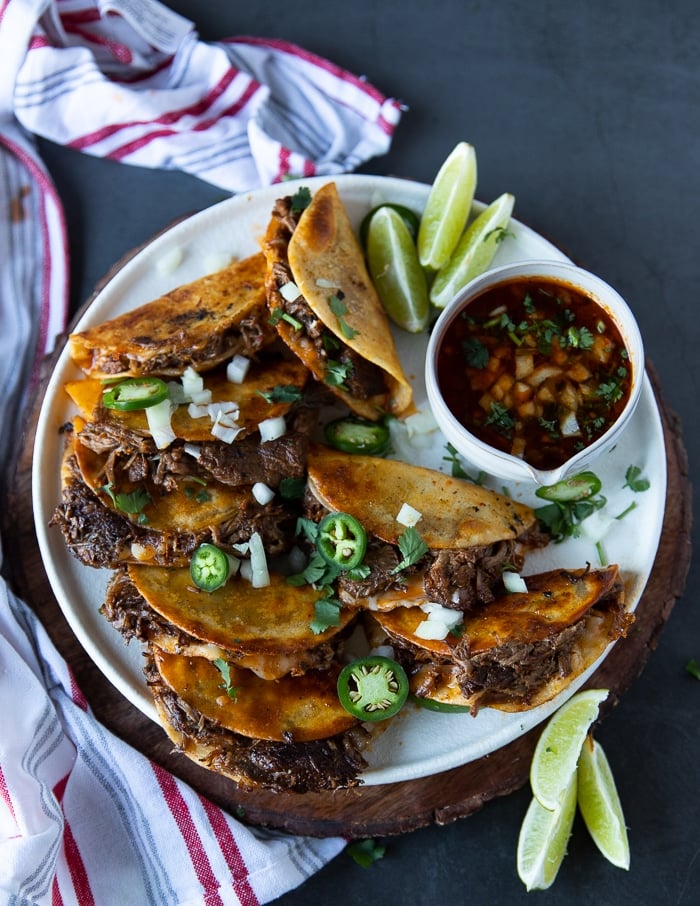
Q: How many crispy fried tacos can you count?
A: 8